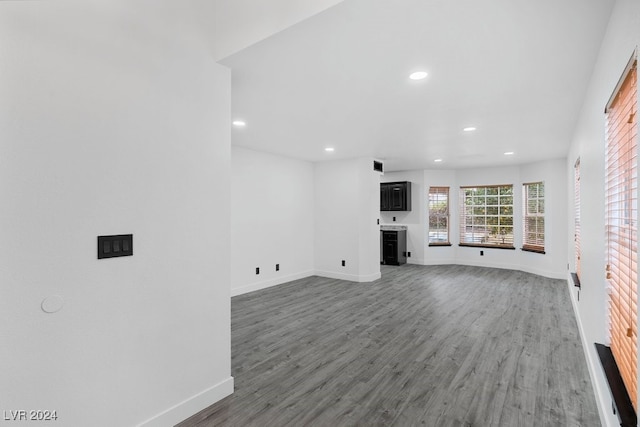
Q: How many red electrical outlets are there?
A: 0